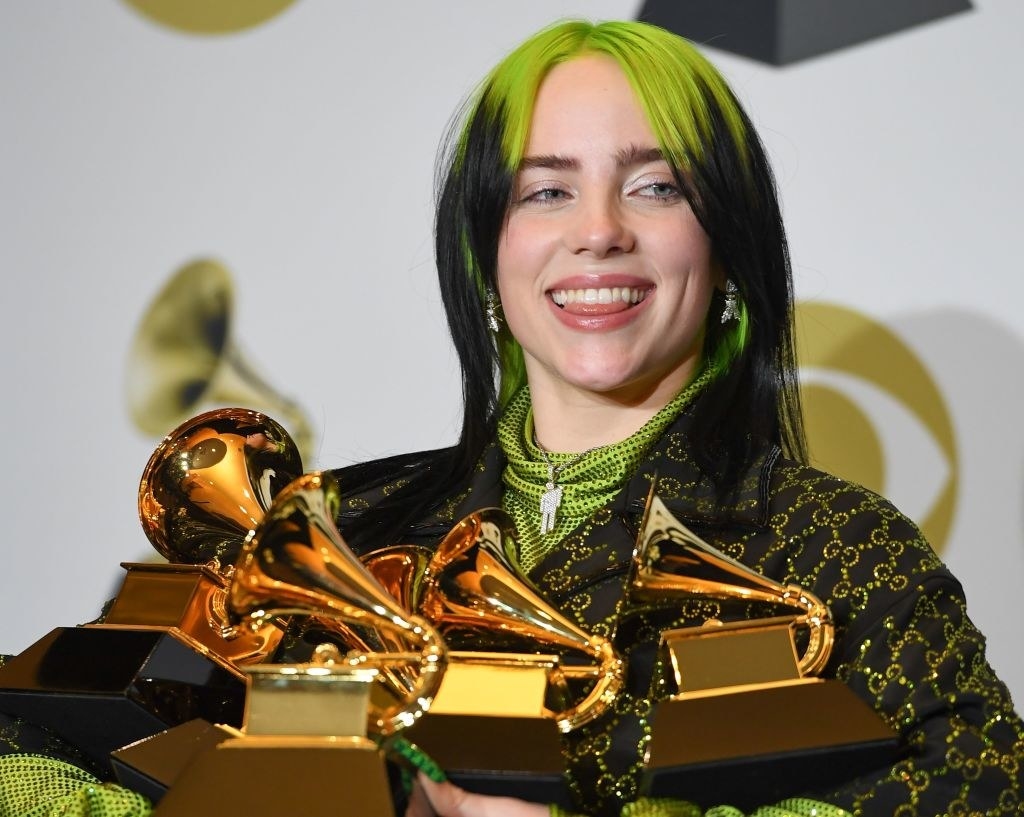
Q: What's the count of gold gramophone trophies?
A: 5